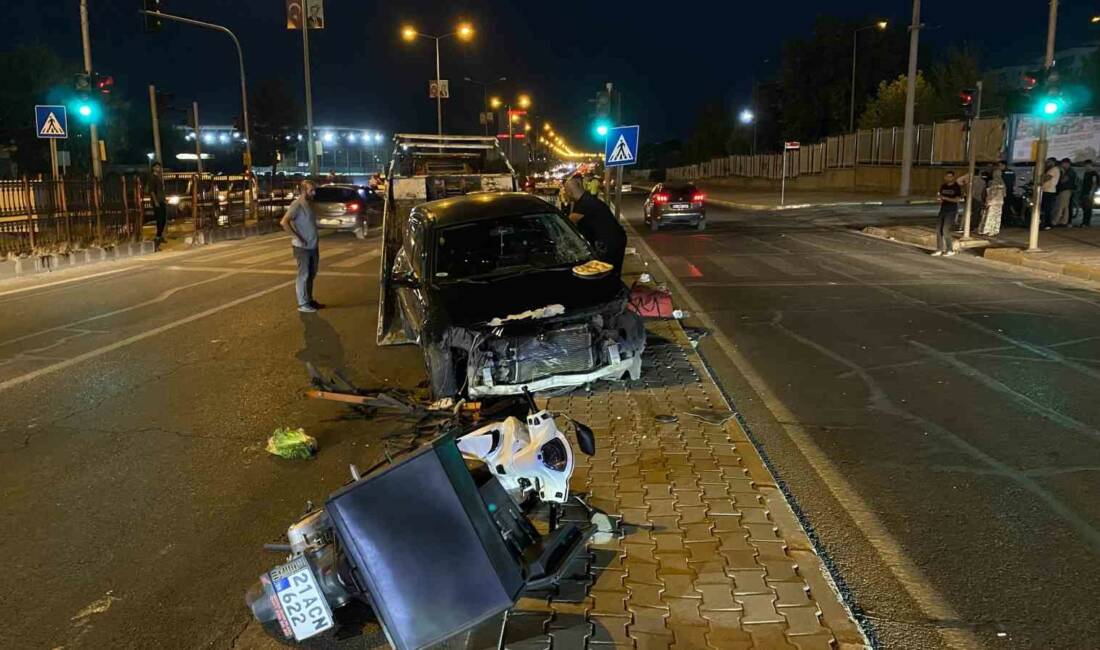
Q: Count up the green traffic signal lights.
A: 3